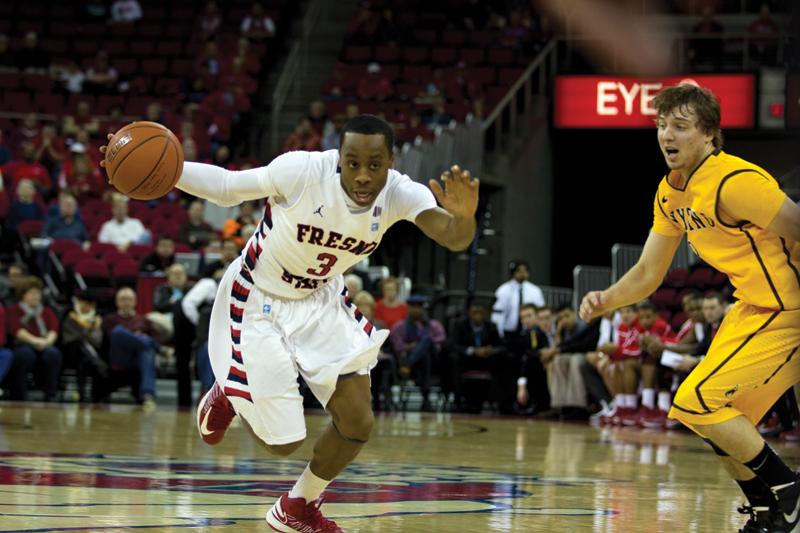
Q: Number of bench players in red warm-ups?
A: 3